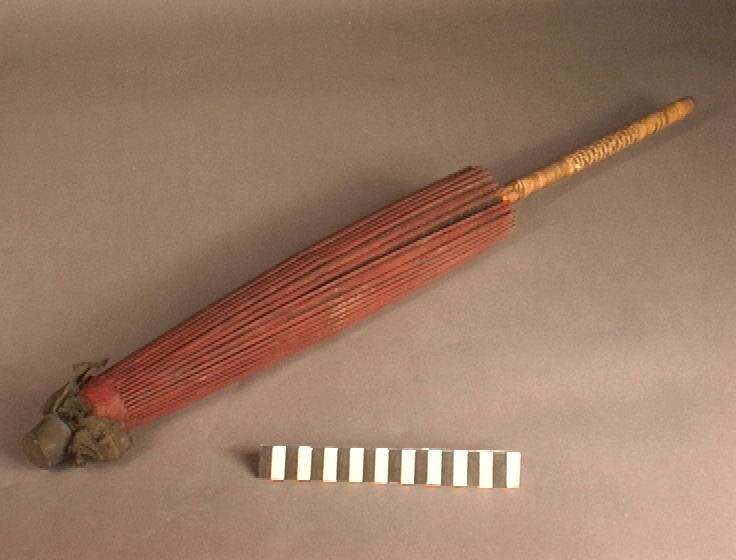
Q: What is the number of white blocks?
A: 10